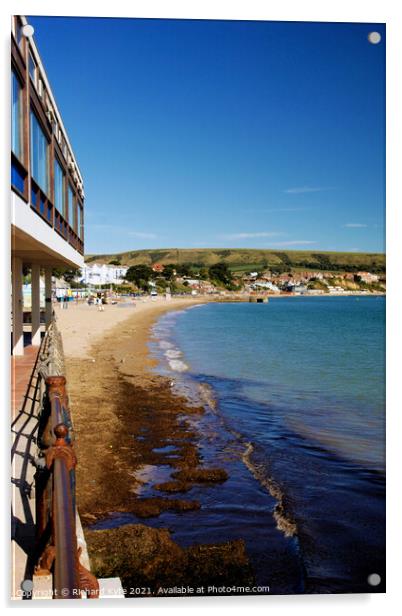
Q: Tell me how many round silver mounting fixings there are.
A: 4